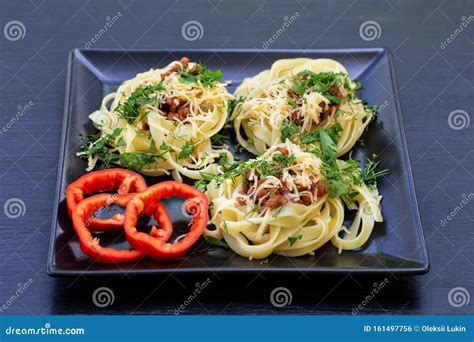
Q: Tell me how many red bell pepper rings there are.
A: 3